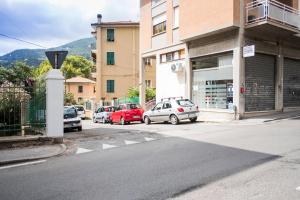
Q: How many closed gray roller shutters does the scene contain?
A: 2